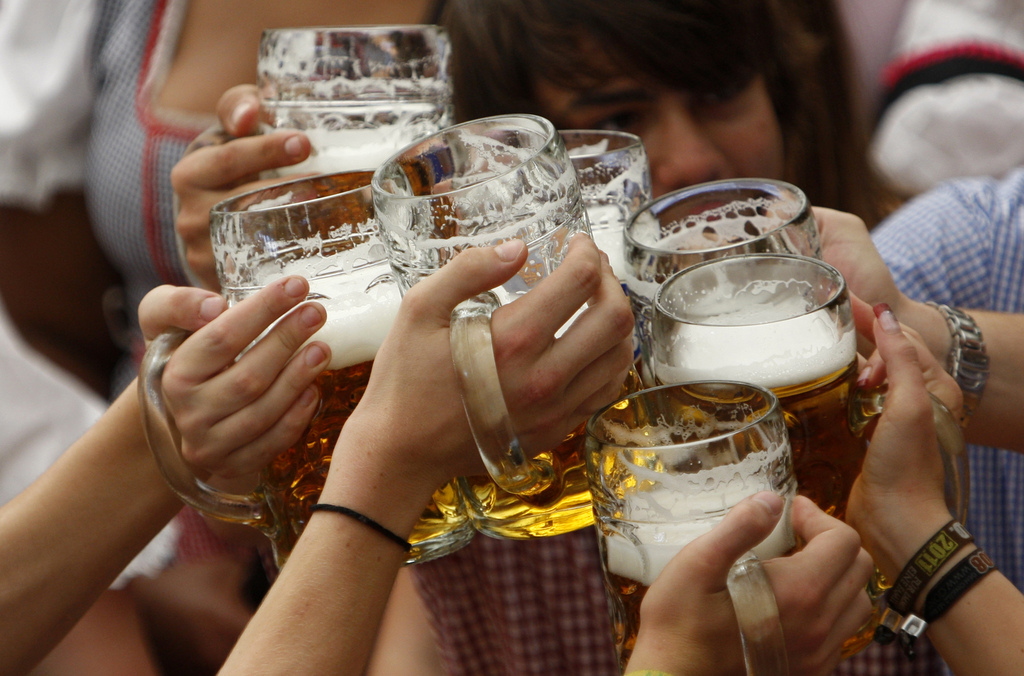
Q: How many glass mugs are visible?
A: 7